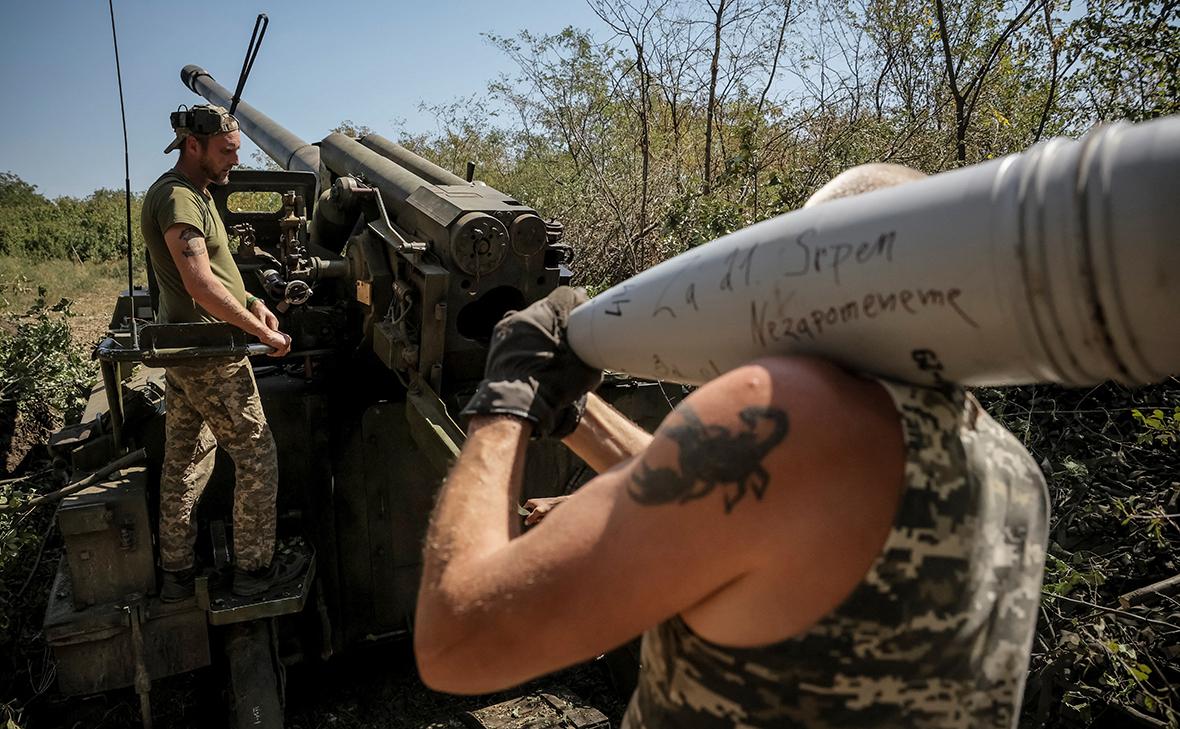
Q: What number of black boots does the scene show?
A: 2